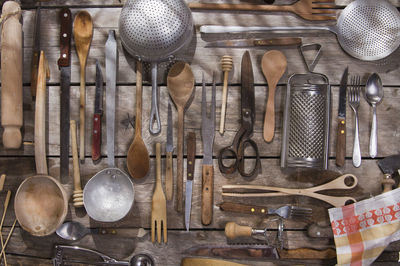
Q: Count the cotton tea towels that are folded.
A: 1